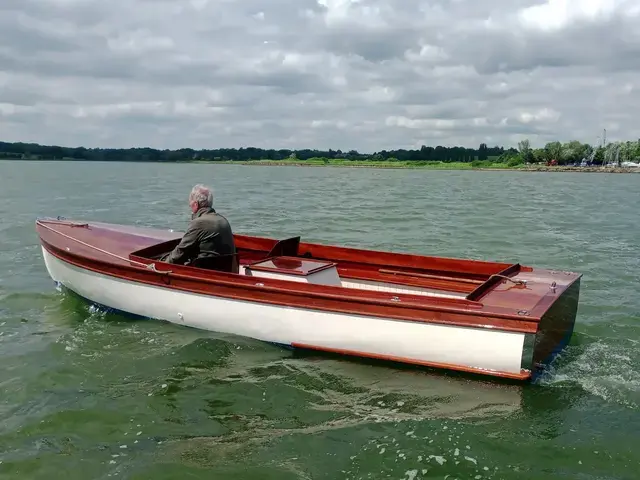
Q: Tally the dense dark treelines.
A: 1